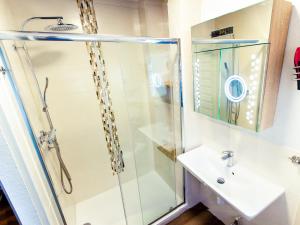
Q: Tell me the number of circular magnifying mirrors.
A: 1